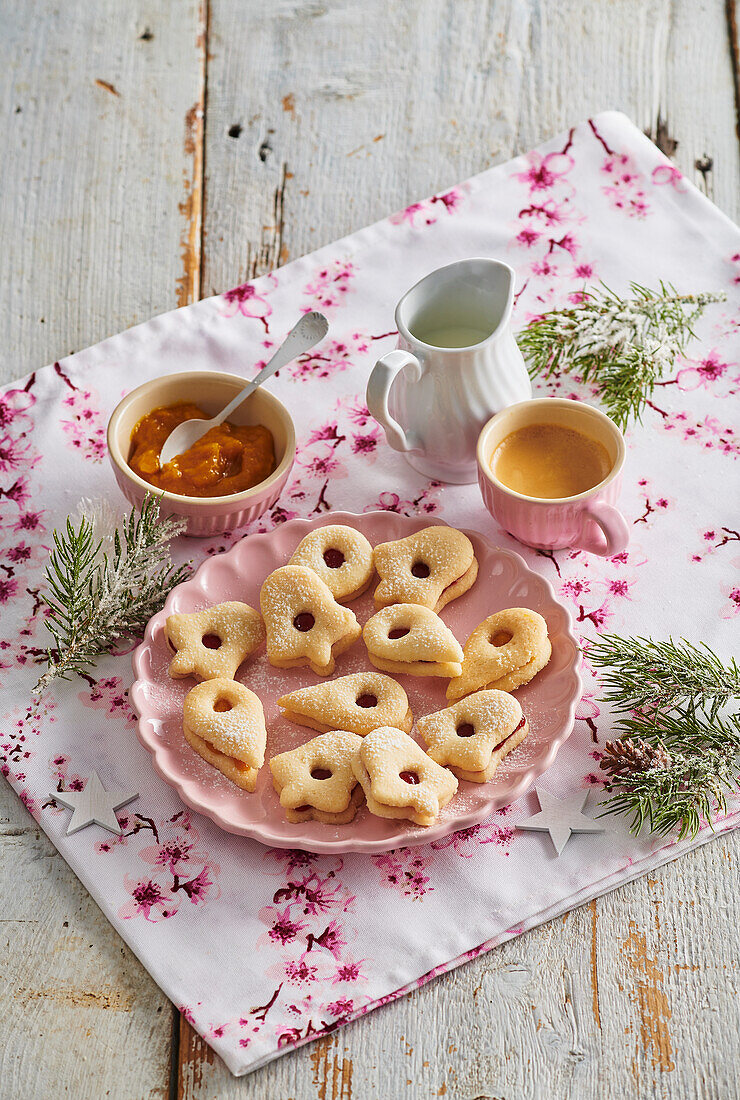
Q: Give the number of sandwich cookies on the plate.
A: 11